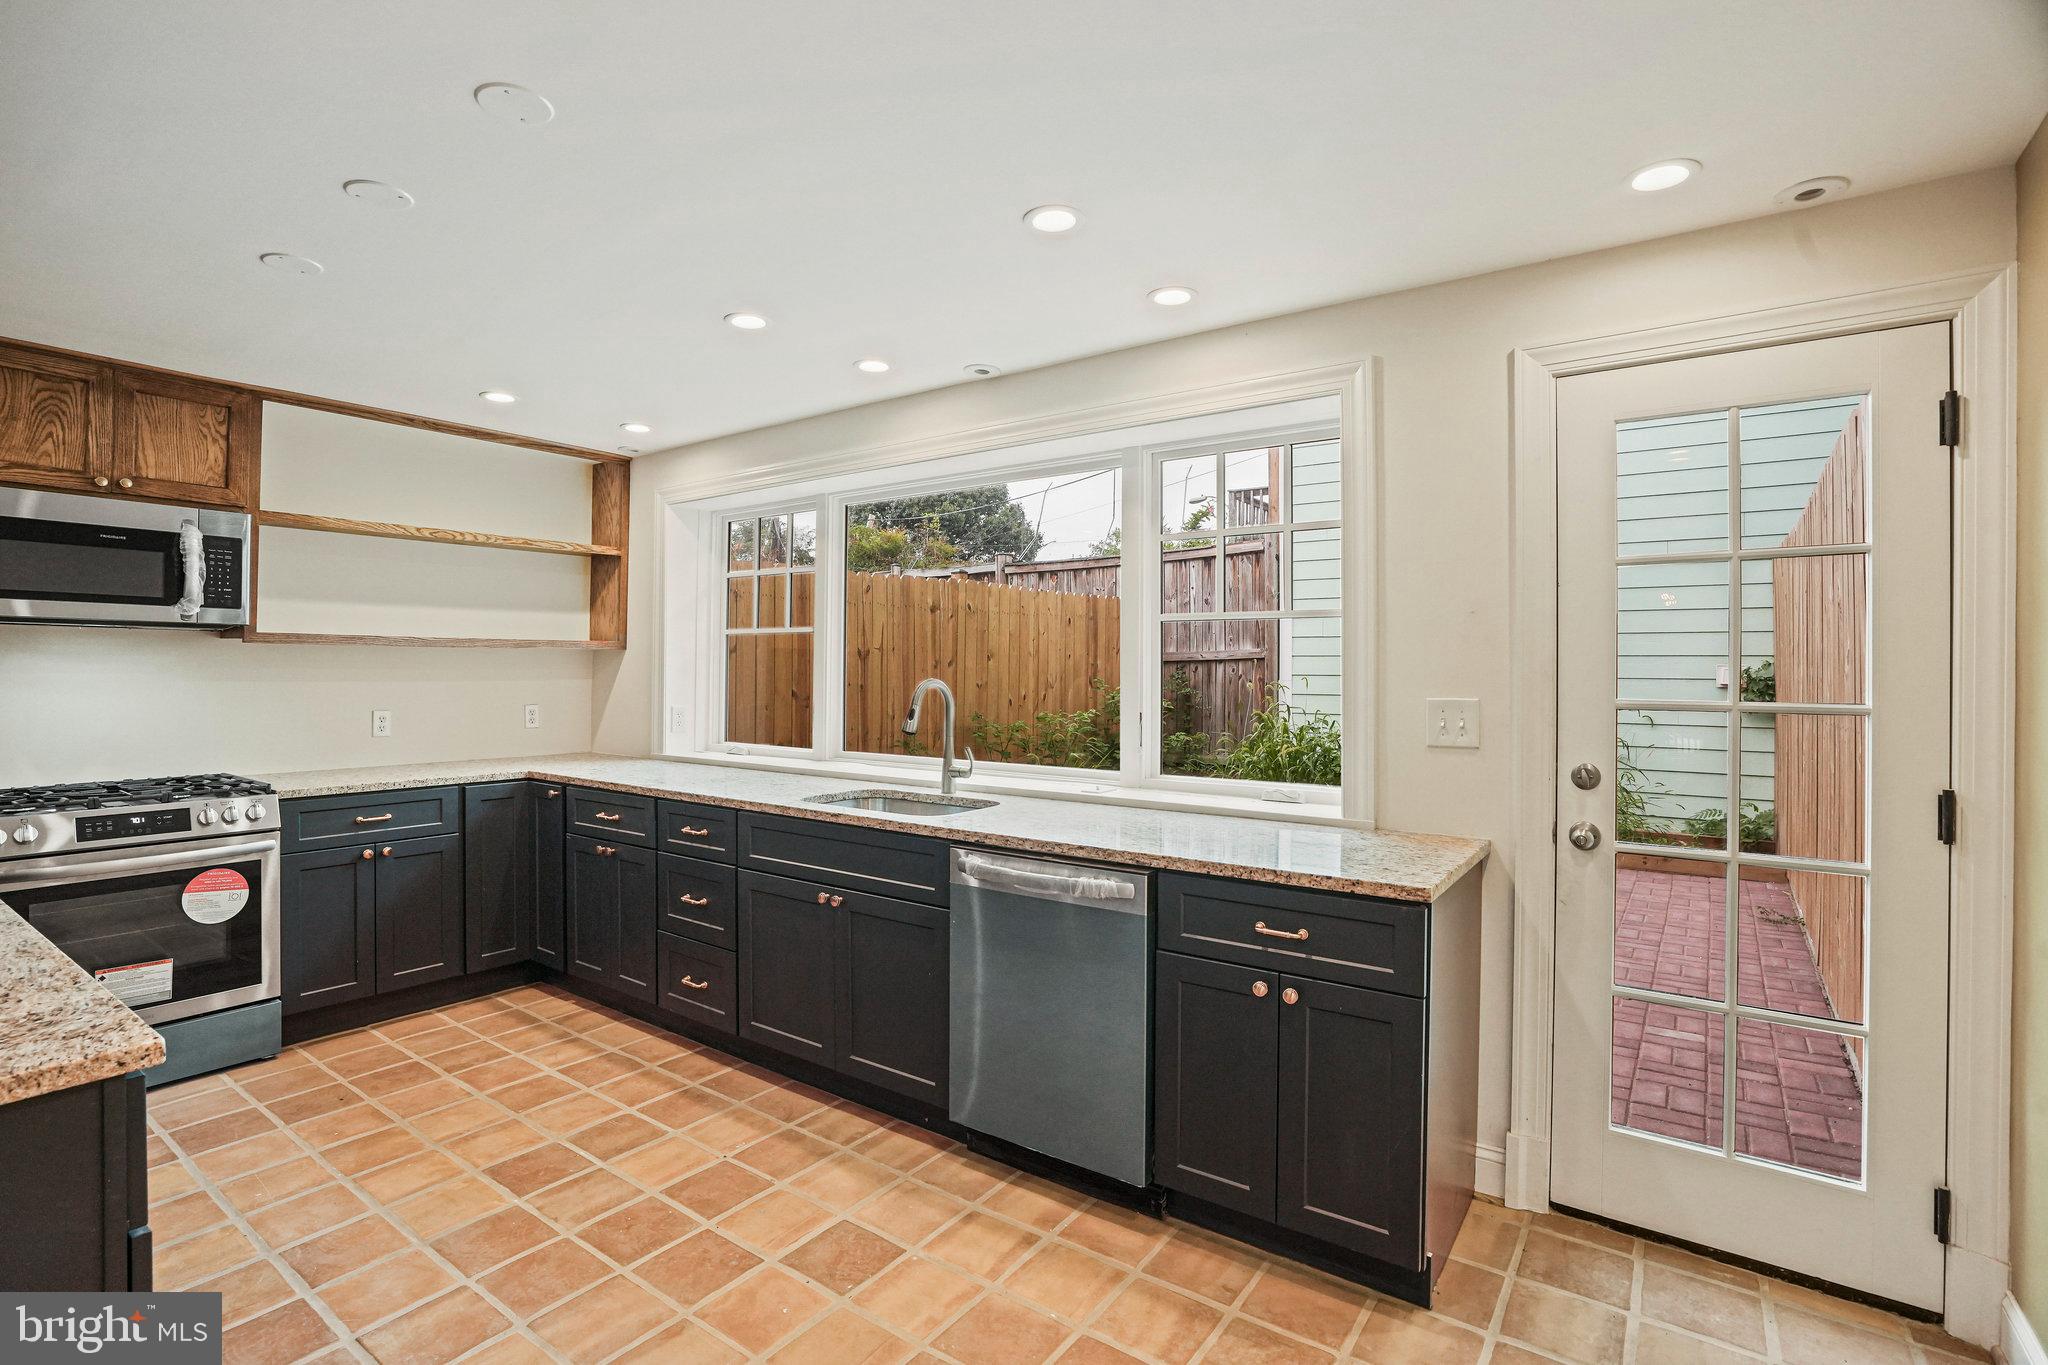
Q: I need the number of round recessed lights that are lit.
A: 7